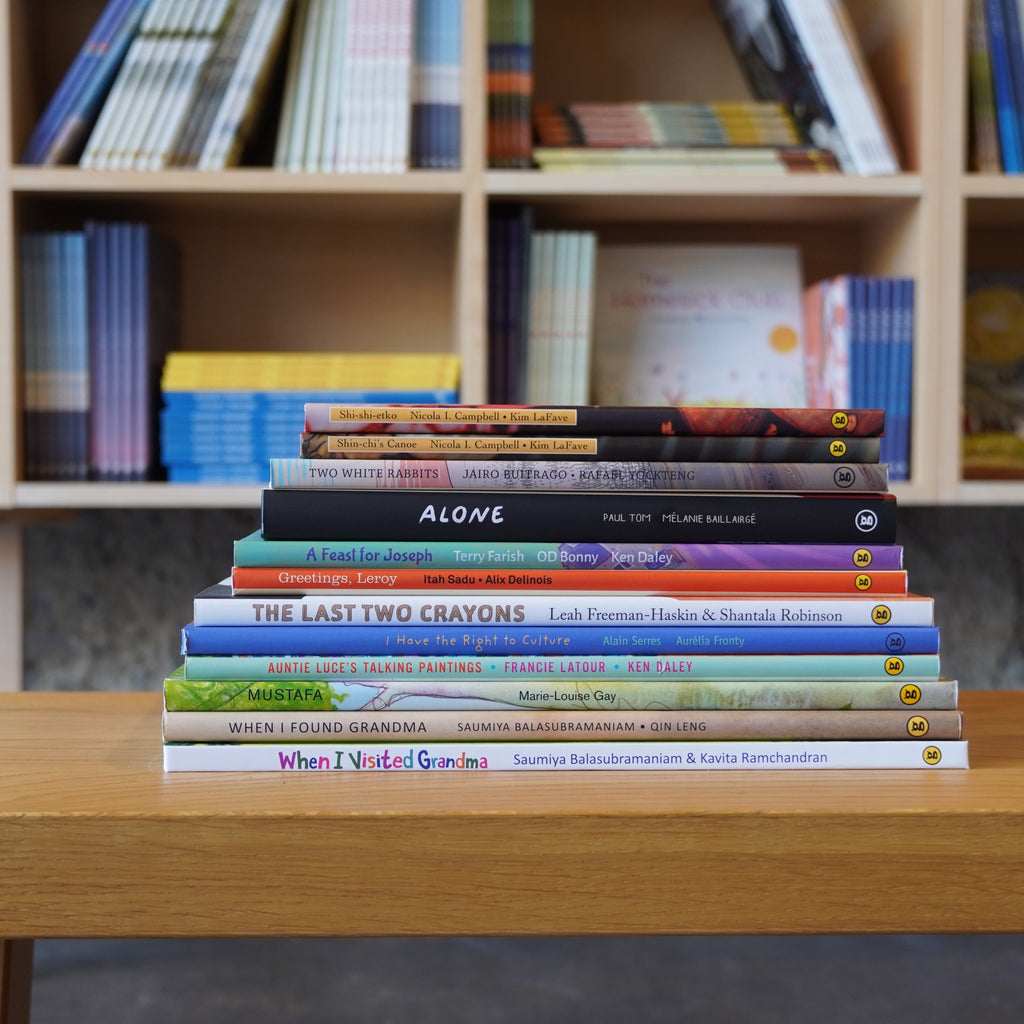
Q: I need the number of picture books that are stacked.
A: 12